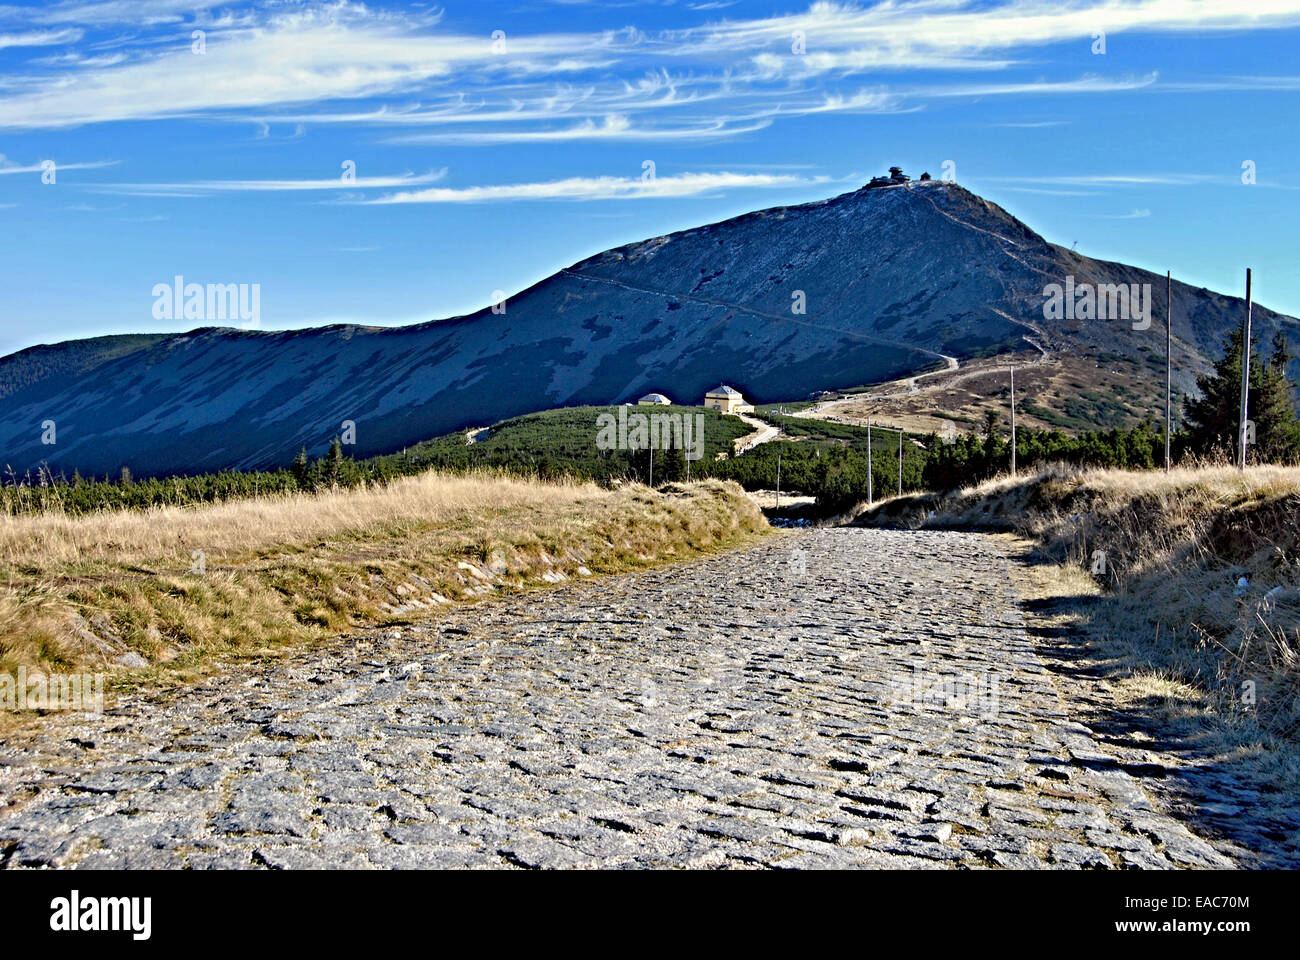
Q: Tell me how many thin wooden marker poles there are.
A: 8